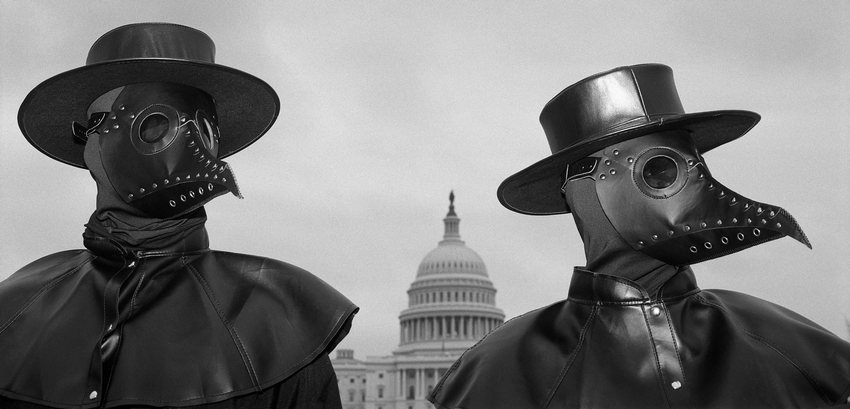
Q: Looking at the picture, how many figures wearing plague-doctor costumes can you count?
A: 2